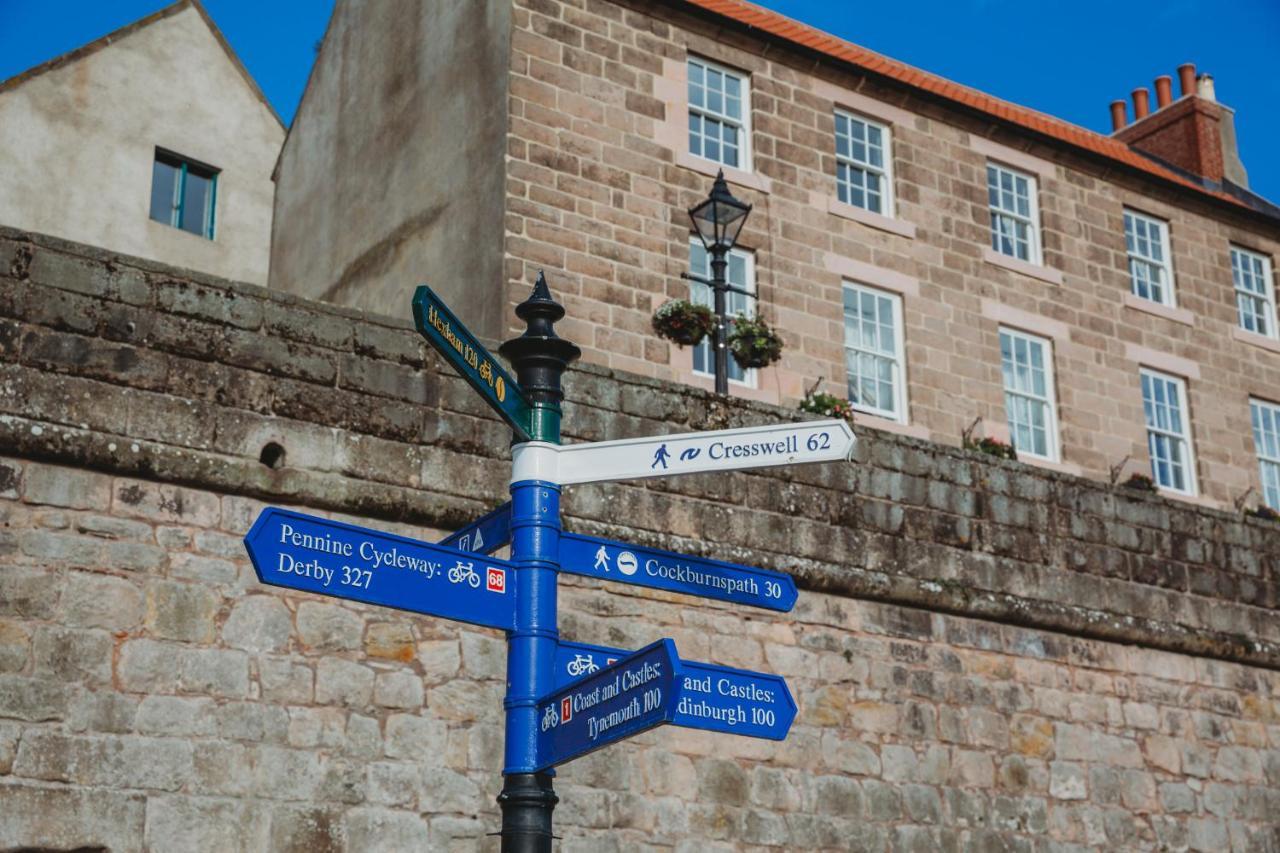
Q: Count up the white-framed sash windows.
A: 10